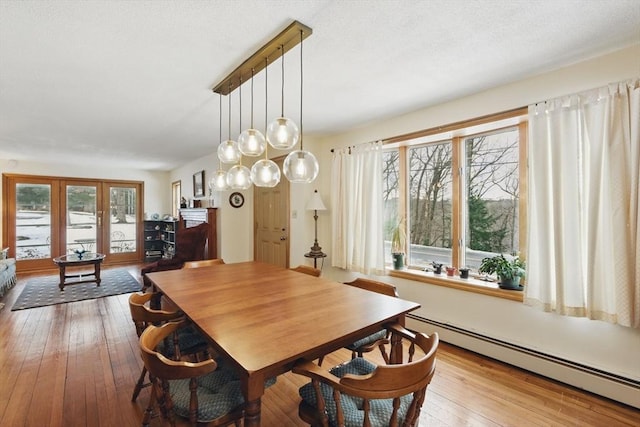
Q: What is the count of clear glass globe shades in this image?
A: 7